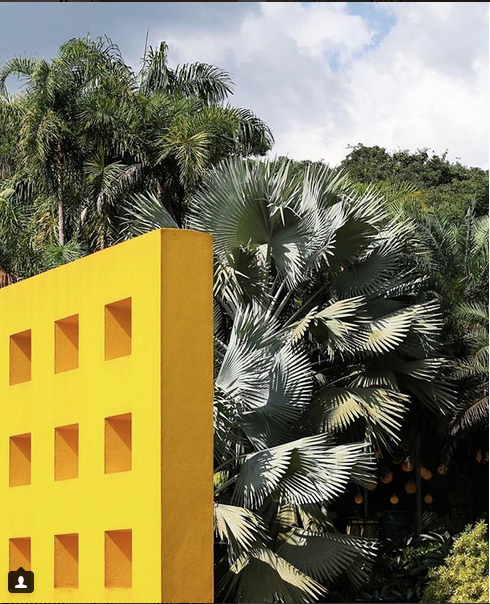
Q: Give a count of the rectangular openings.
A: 9